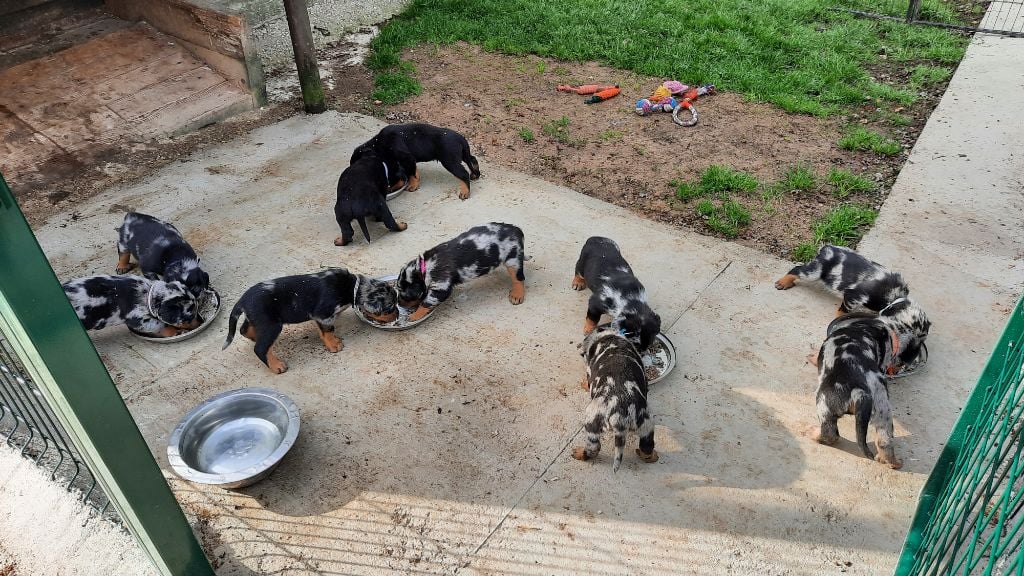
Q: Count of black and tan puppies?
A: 2